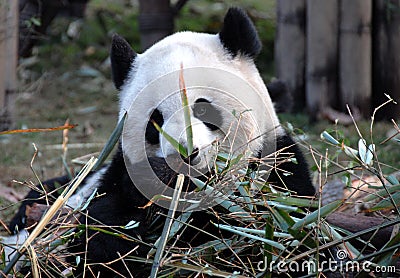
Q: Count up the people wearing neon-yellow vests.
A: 0